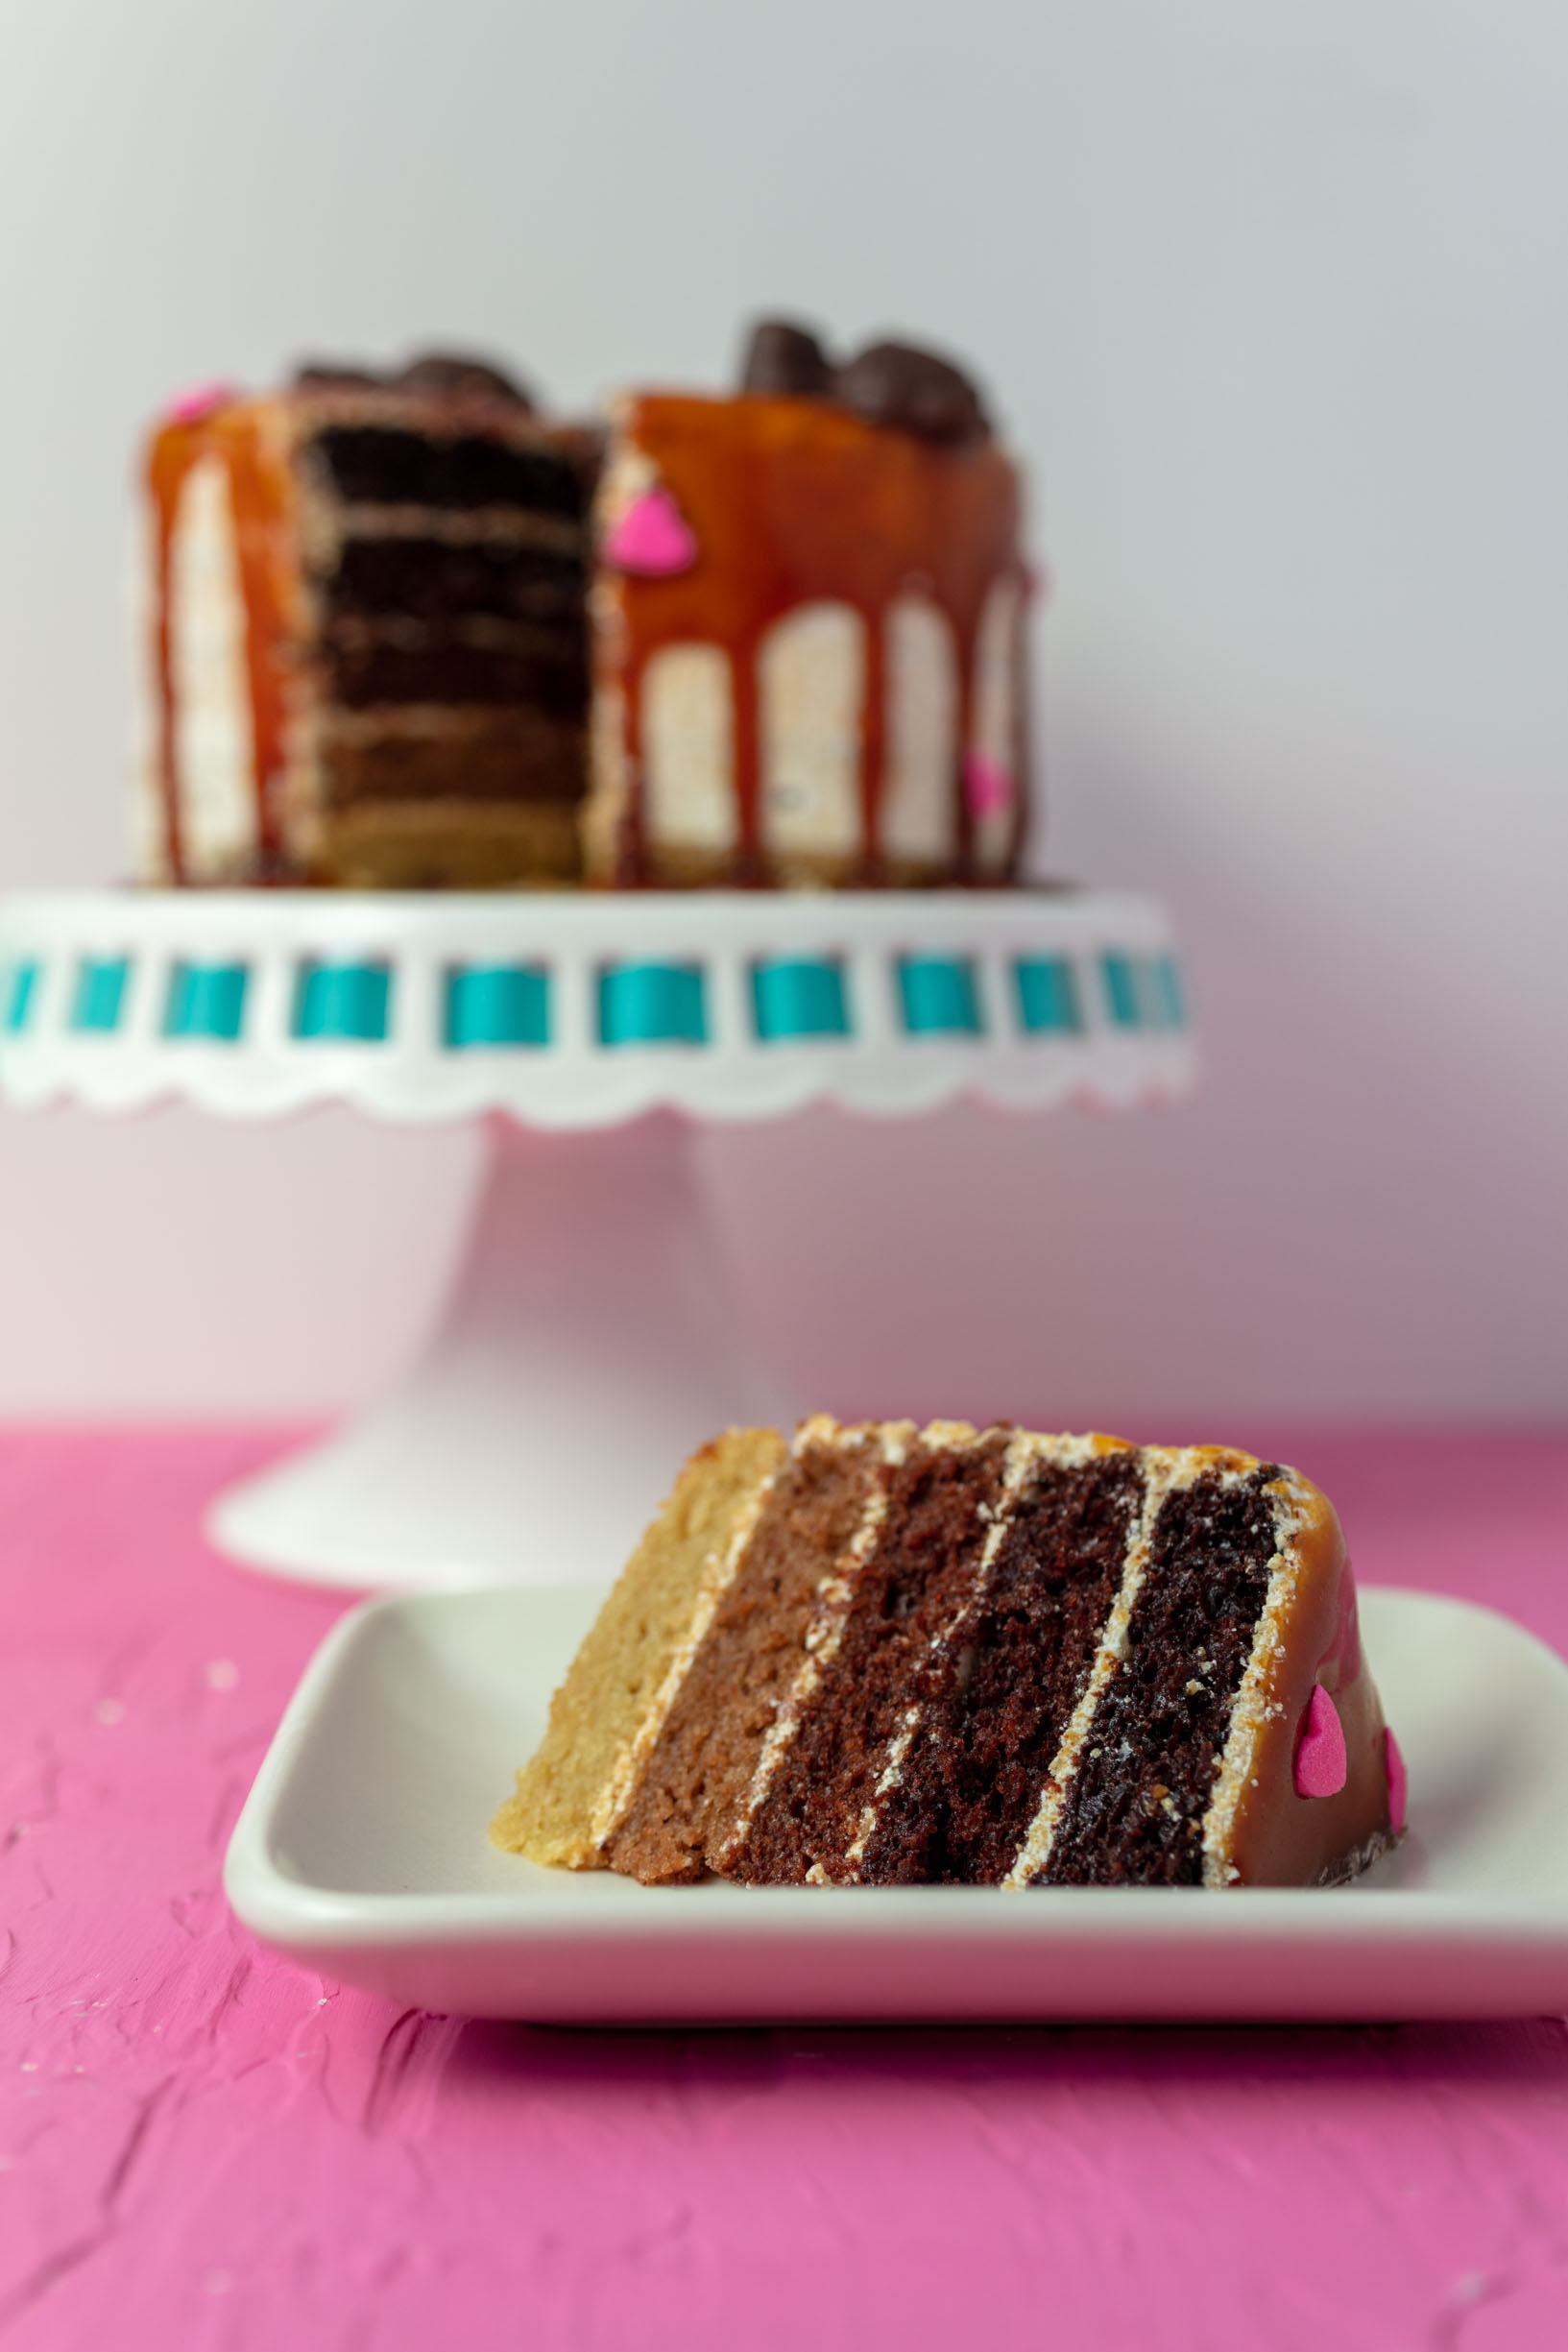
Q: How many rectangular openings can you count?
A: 11